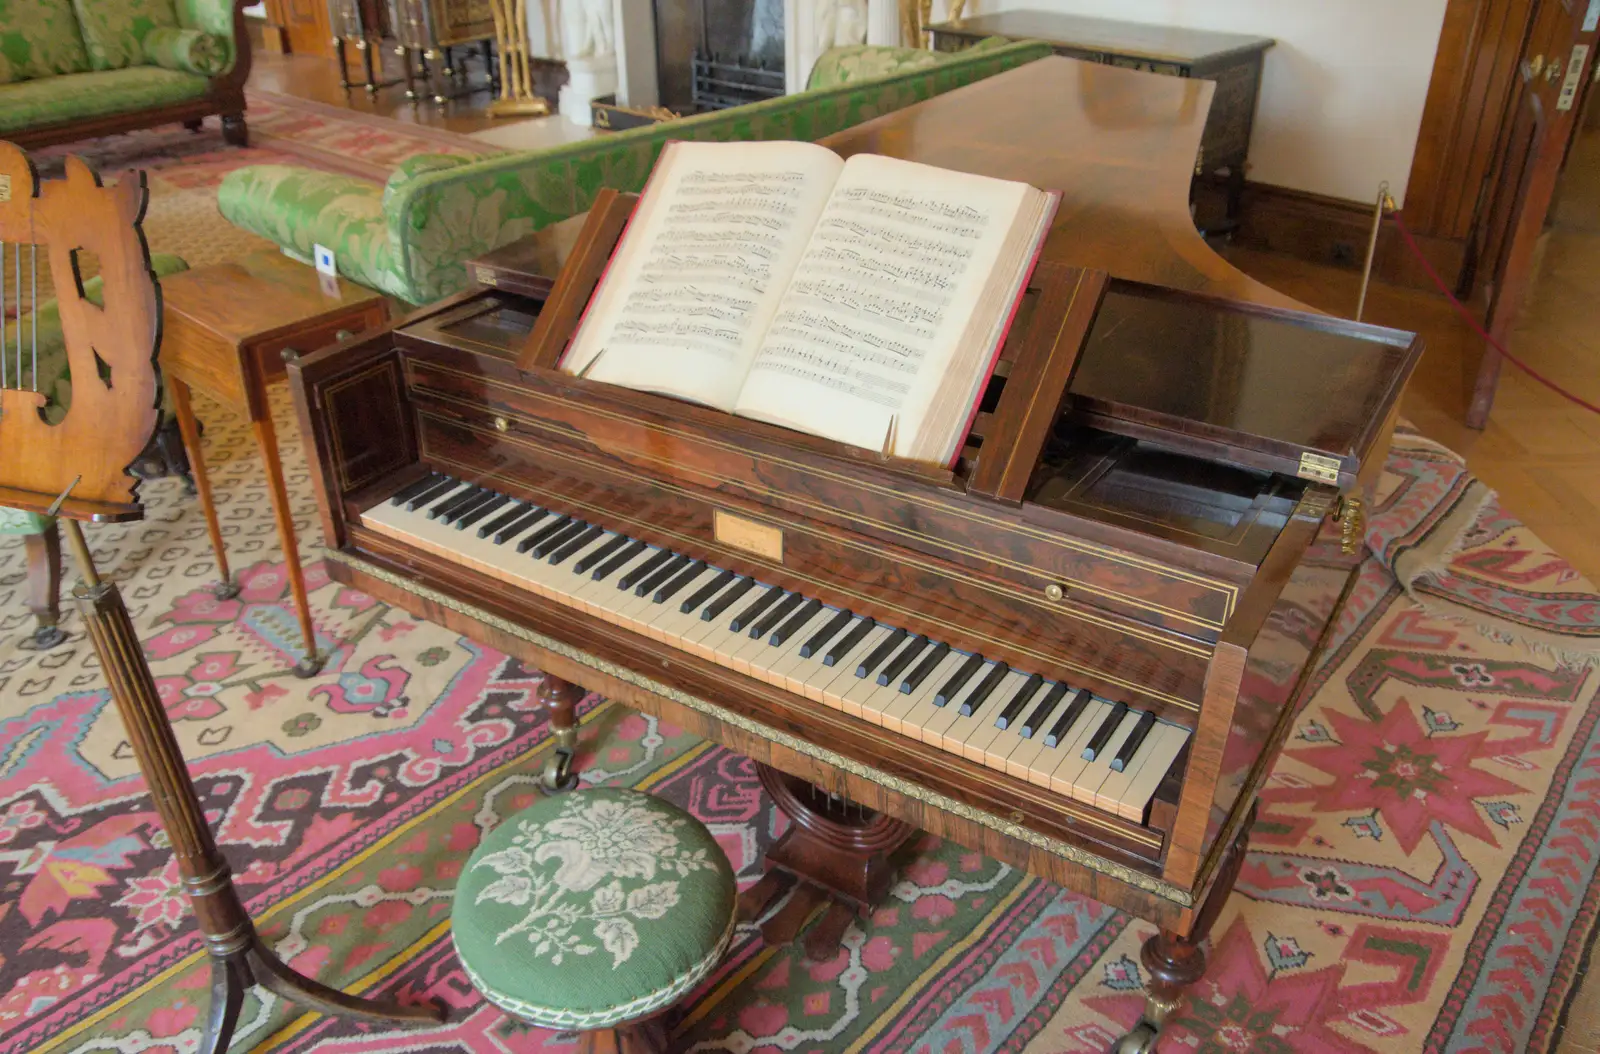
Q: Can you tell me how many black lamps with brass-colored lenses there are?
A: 0